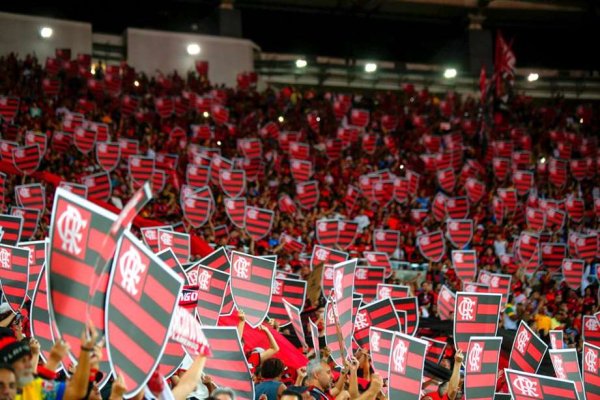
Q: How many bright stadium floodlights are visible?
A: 6